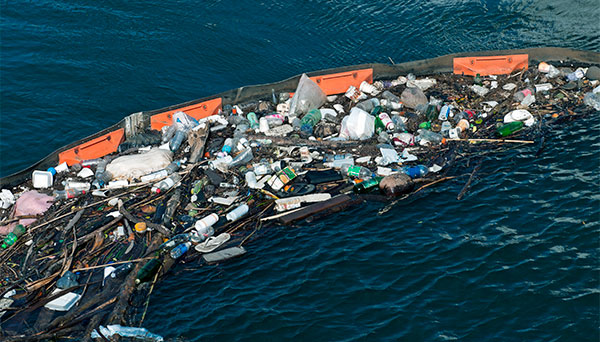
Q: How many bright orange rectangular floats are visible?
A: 4